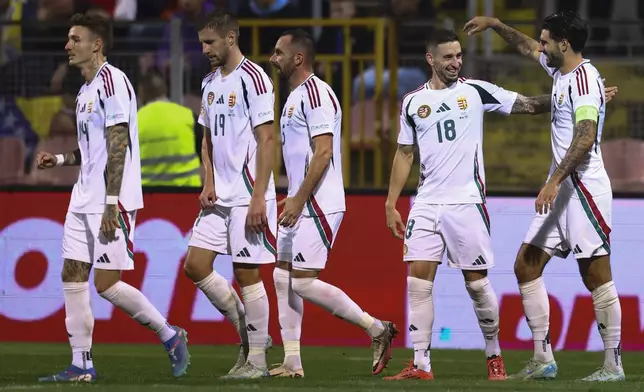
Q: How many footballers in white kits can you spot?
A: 5